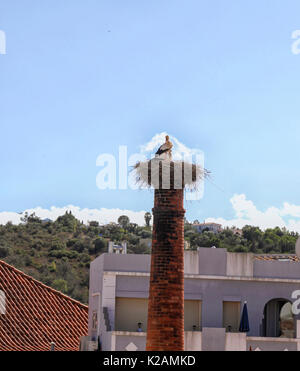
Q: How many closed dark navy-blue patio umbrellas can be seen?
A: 1